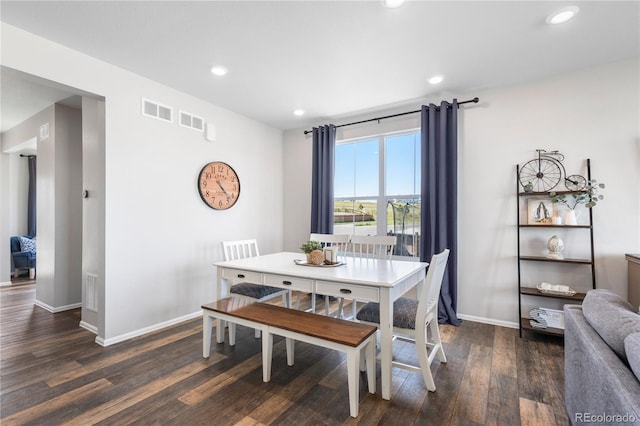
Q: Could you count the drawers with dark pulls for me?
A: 3